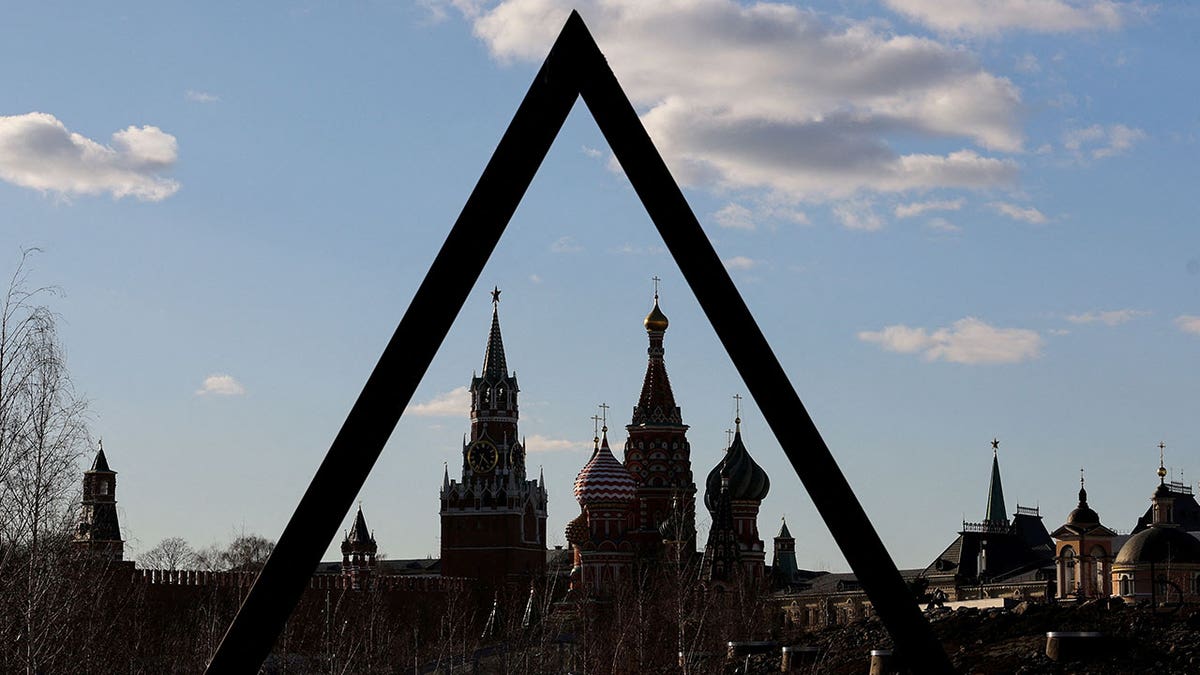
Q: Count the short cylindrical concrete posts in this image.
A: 4